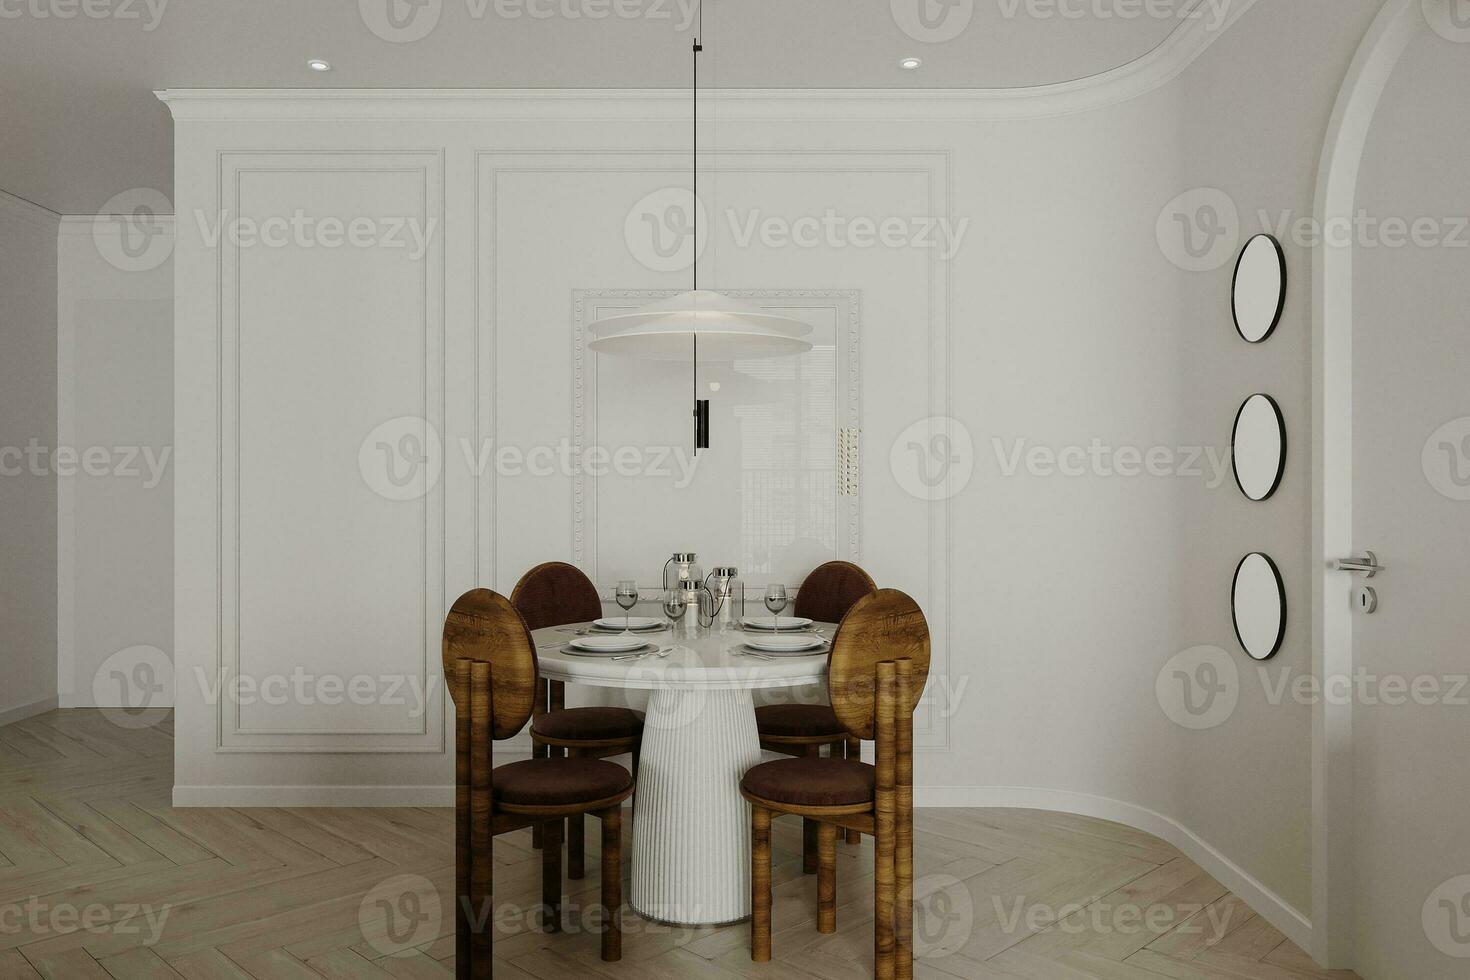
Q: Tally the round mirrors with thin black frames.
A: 3